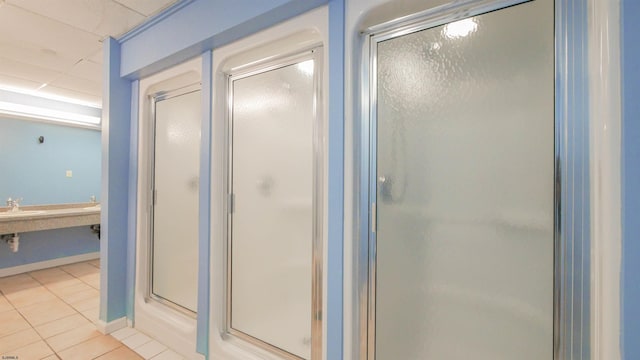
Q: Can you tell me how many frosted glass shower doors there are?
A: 3